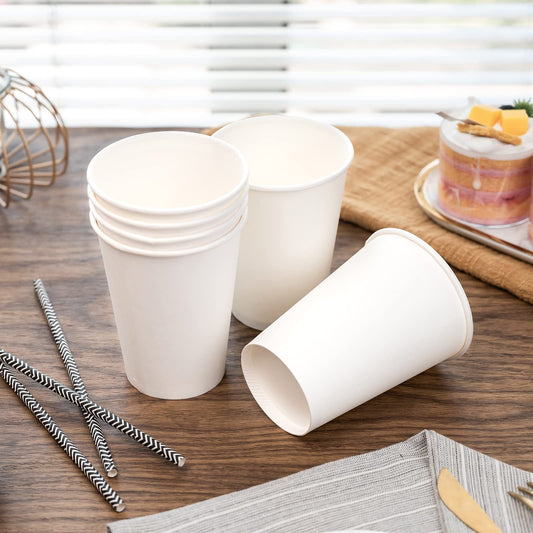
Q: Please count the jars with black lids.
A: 0